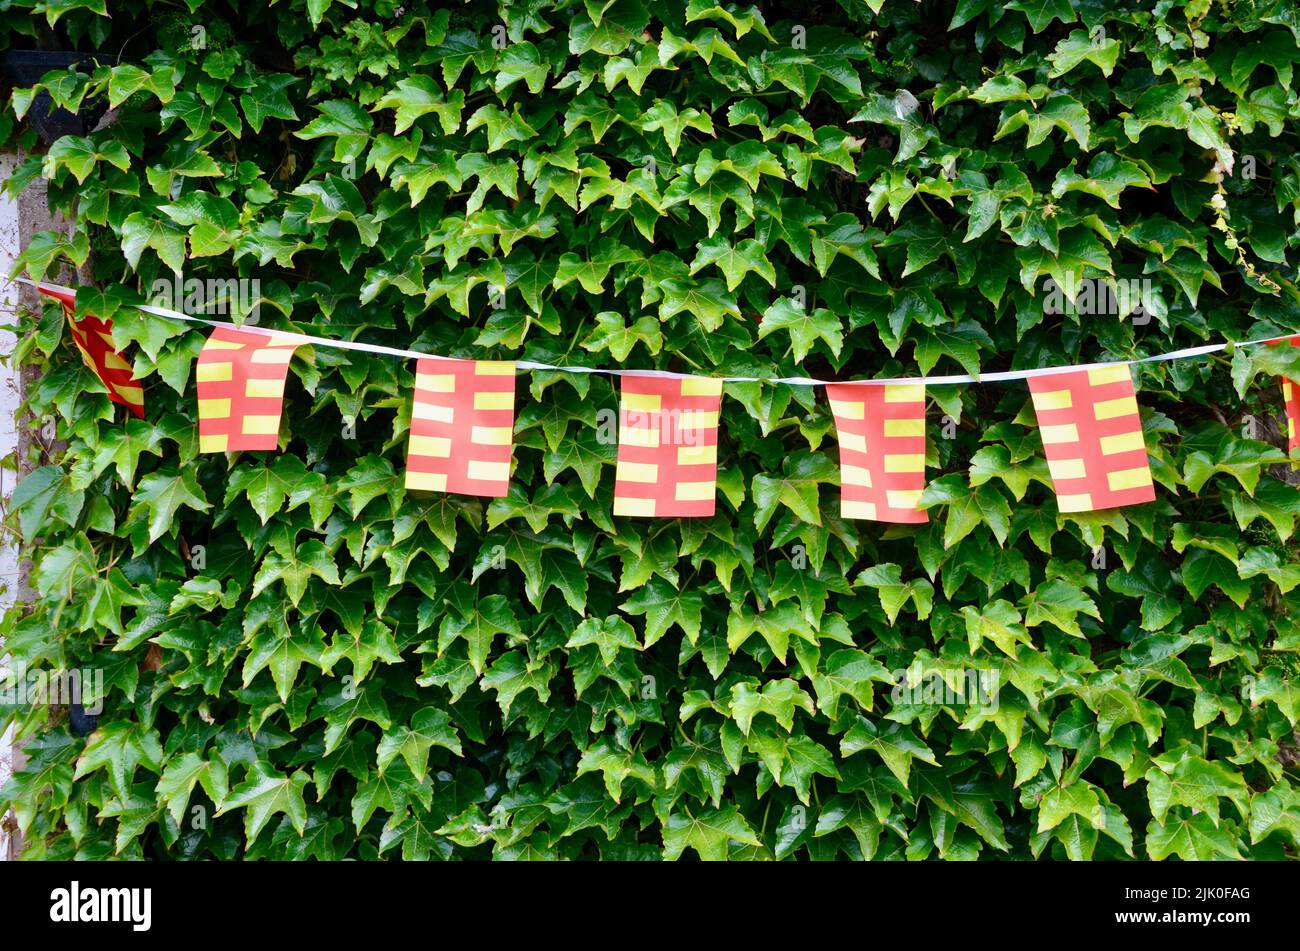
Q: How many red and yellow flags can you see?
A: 7